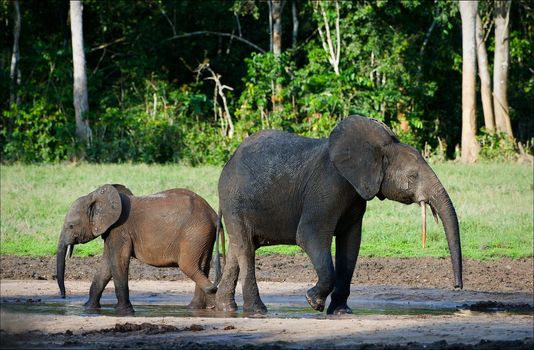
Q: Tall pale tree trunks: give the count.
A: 4